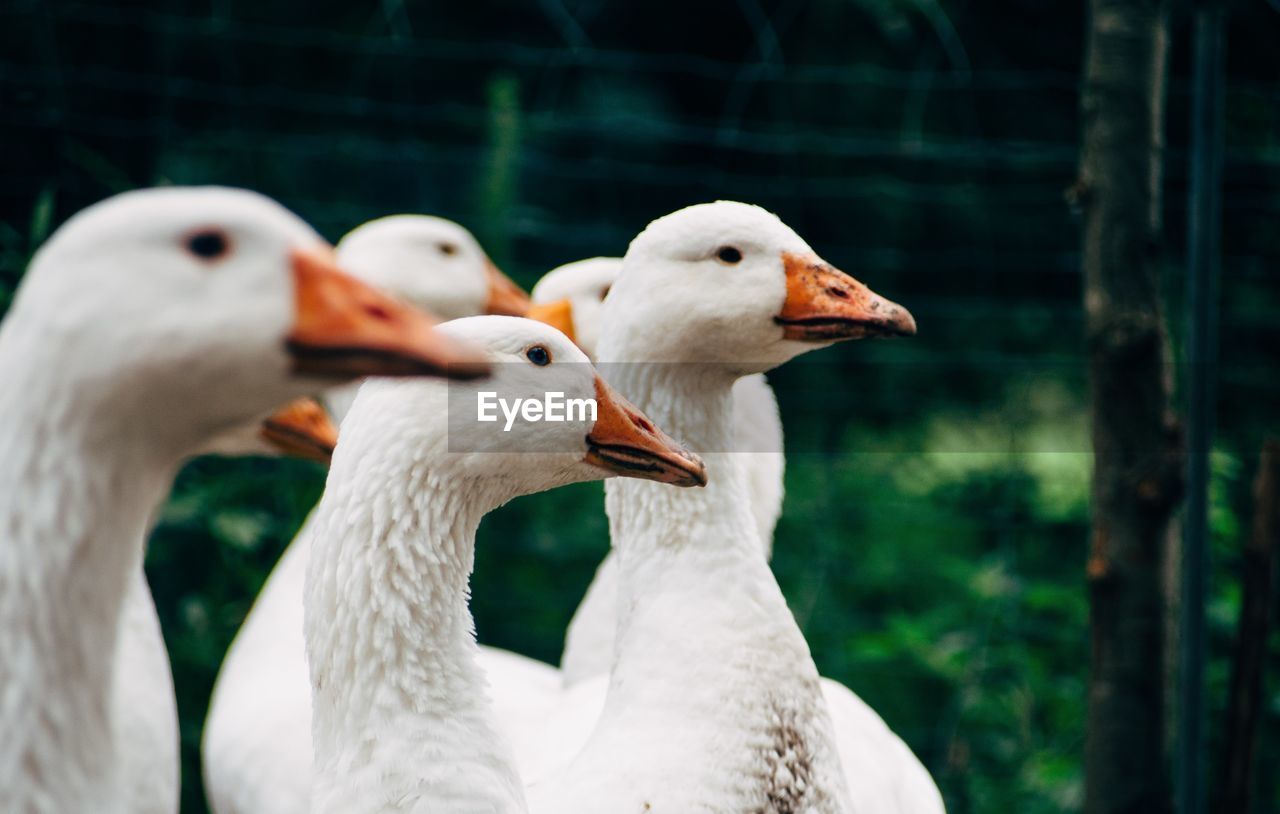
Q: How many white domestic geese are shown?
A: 6